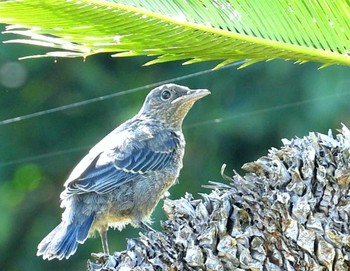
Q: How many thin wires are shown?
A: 2